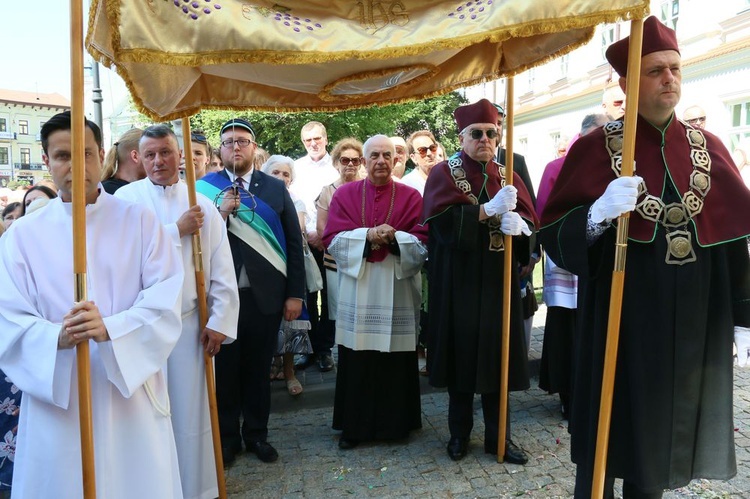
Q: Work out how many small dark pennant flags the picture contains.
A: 0